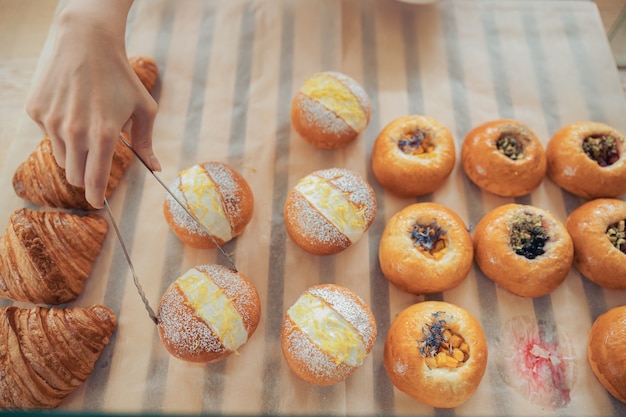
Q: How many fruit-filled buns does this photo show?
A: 8